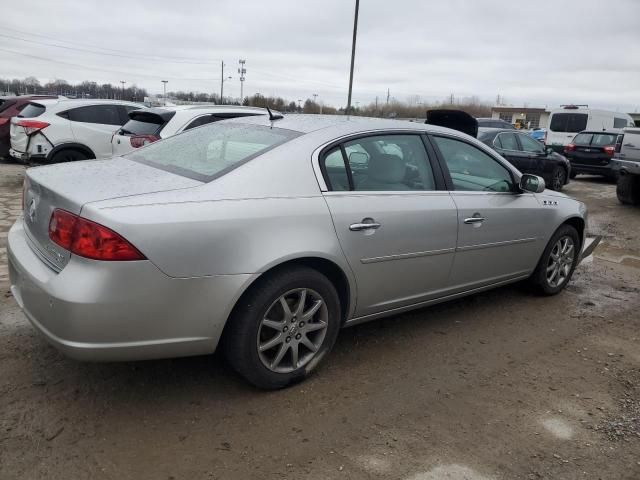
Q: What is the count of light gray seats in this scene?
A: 1